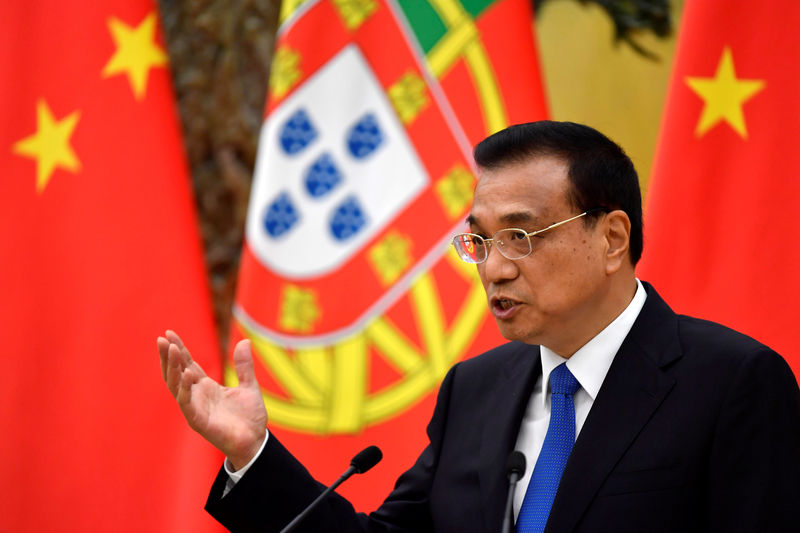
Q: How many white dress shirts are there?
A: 1